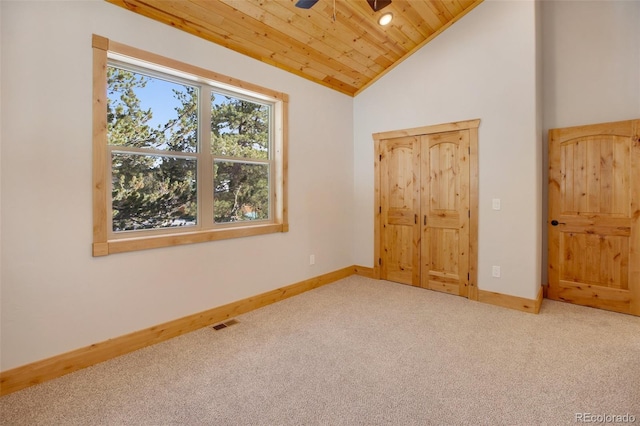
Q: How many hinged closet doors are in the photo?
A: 2